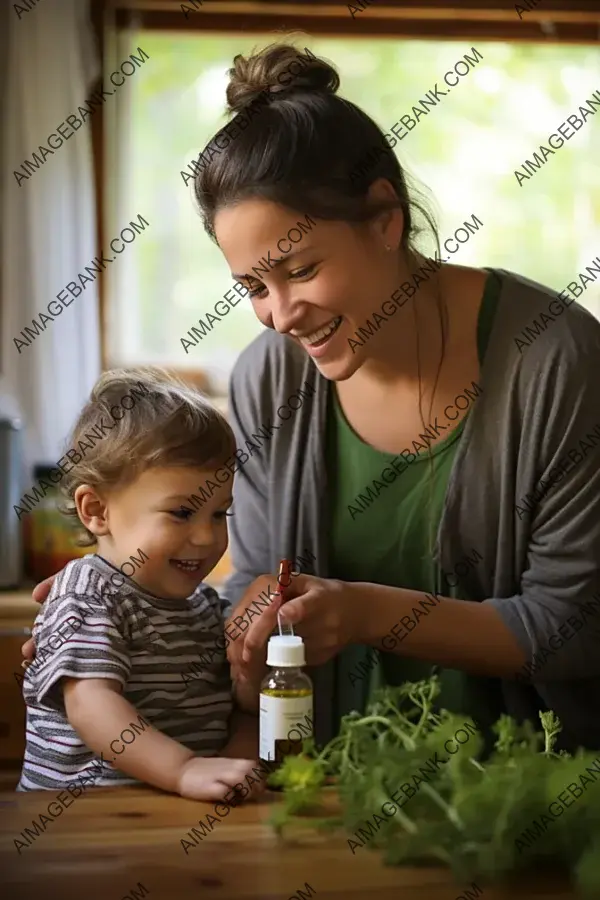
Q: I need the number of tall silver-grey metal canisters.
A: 1